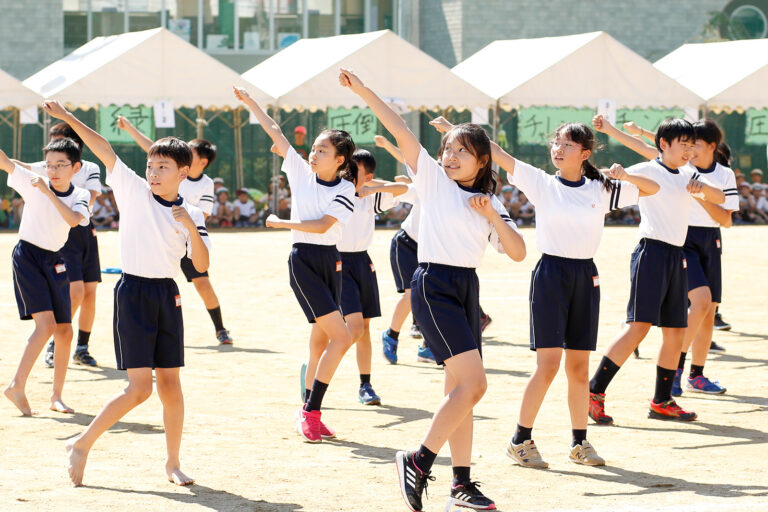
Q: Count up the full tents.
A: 3